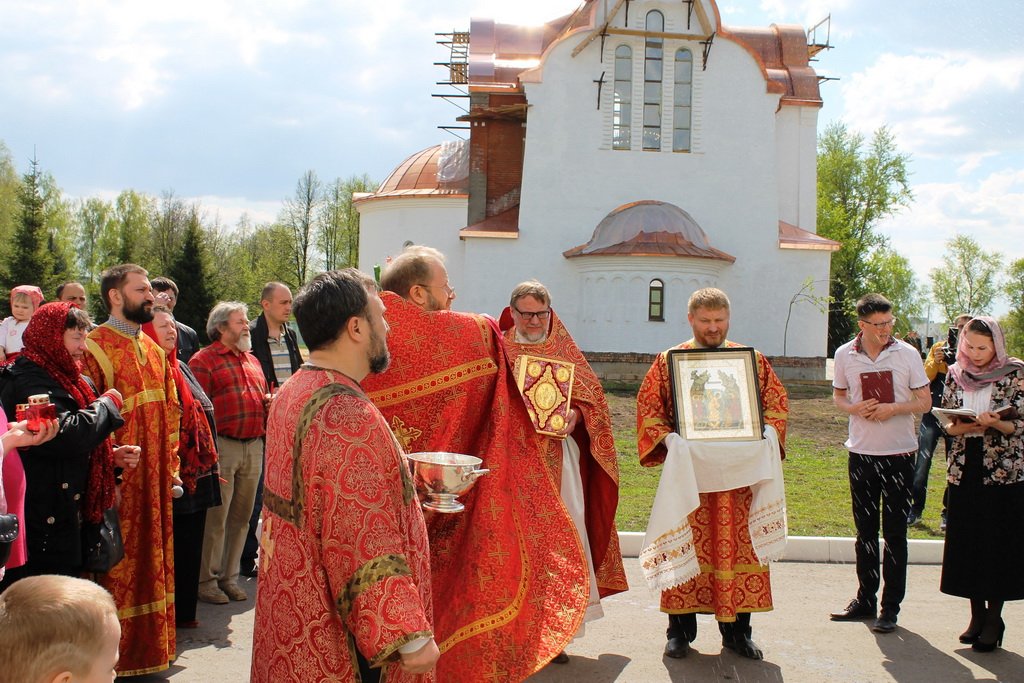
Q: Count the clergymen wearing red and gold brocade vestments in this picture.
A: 5